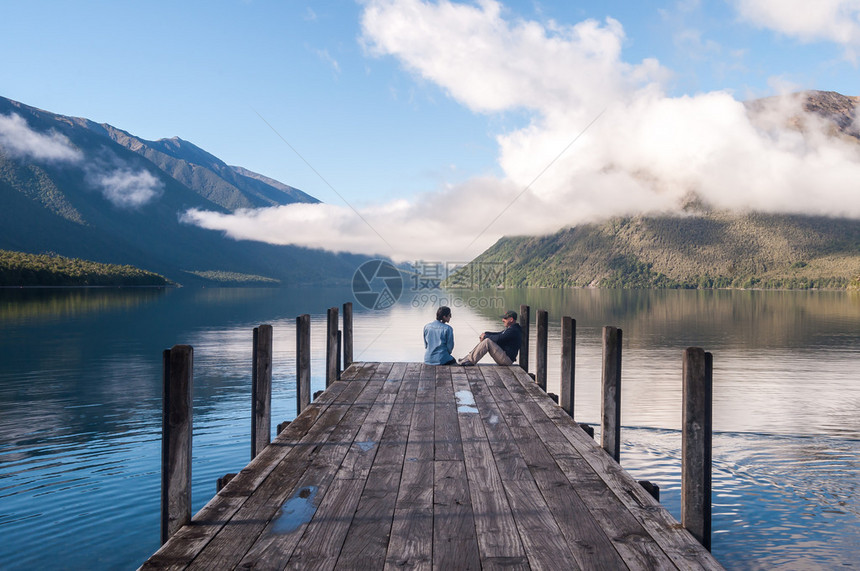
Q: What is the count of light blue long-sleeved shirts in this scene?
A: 1